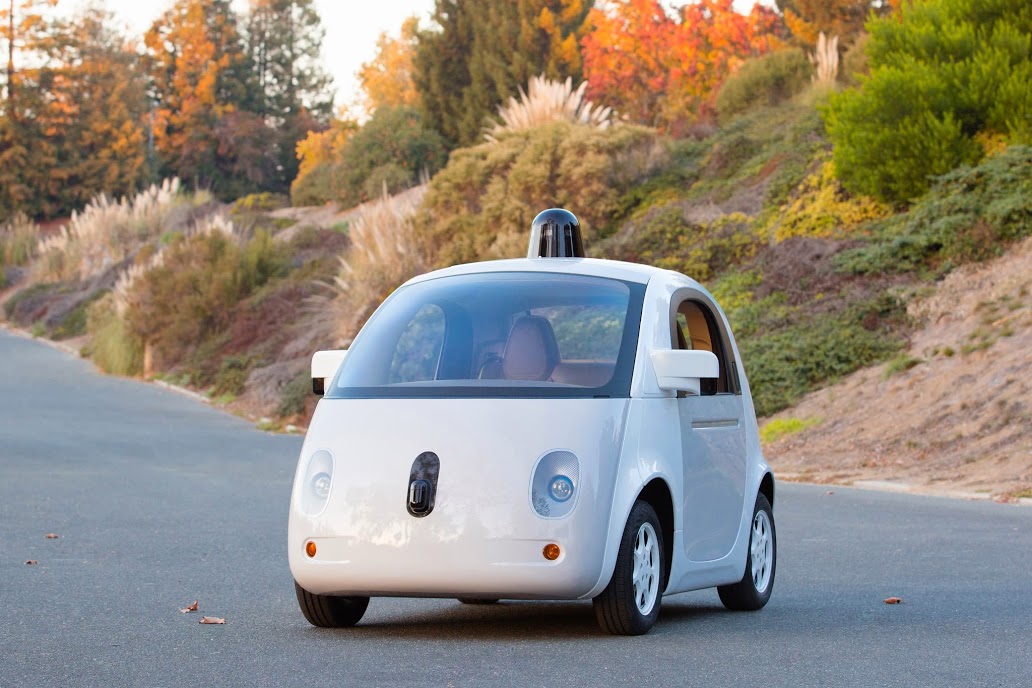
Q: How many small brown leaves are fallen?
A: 5